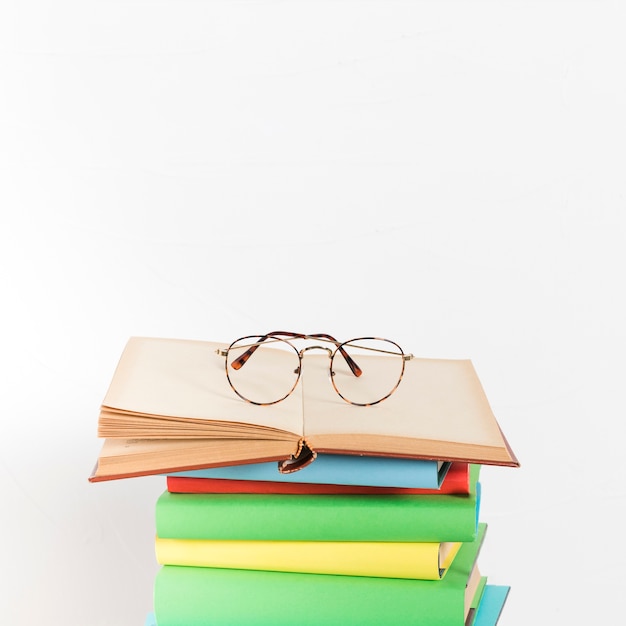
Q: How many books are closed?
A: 6